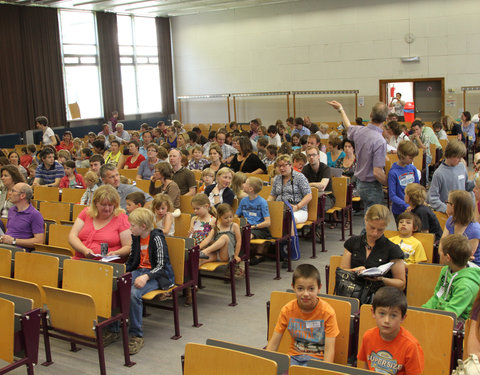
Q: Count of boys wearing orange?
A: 3